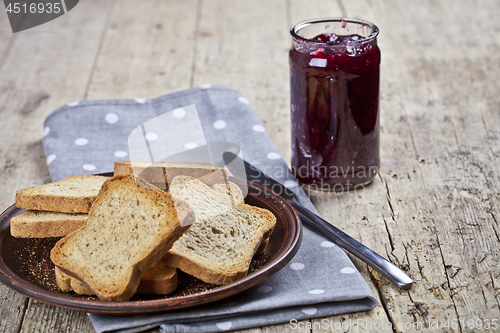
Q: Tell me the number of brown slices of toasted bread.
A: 7